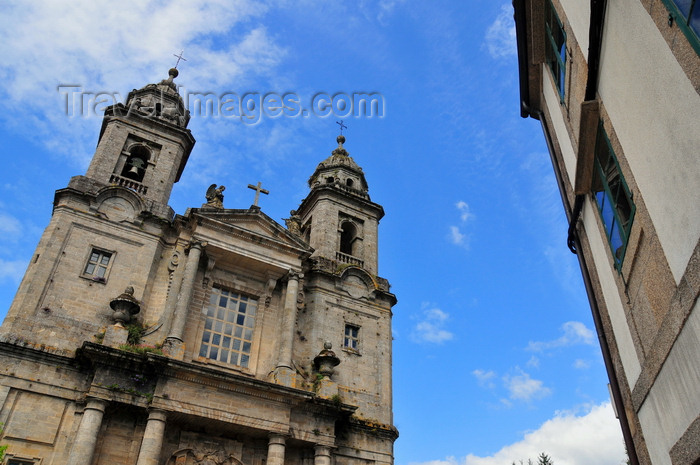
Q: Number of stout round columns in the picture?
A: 6